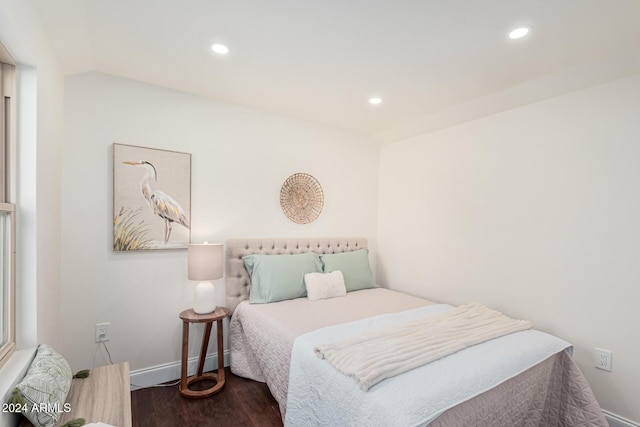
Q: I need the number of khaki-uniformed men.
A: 0